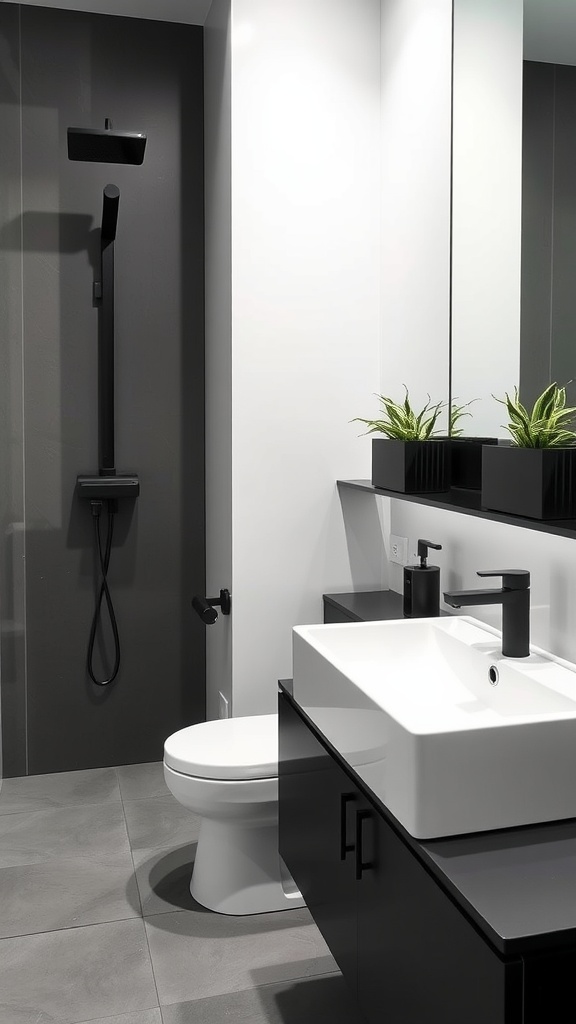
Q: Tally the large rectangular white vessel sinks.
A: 1